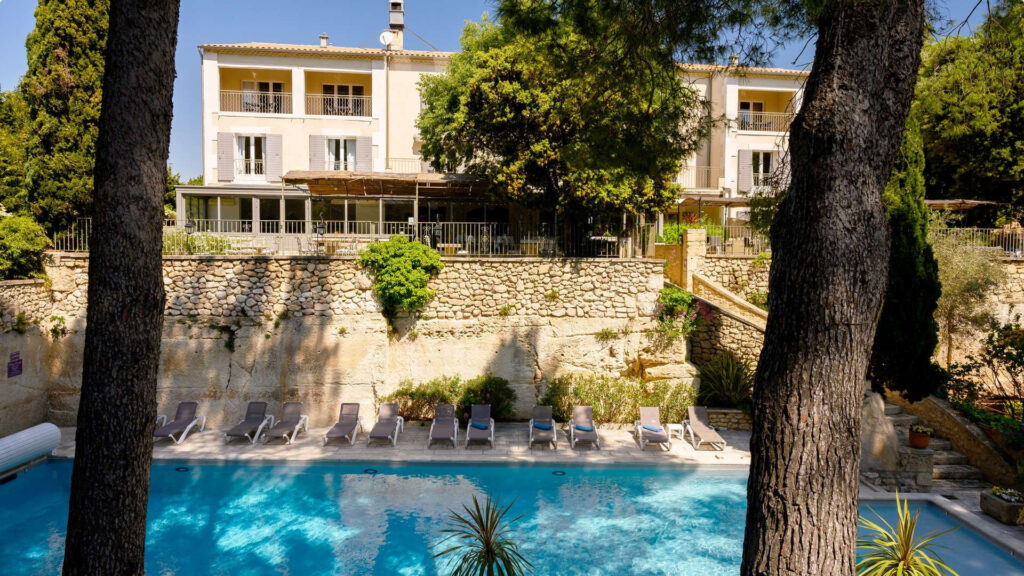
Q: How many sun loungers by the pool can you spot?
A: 11